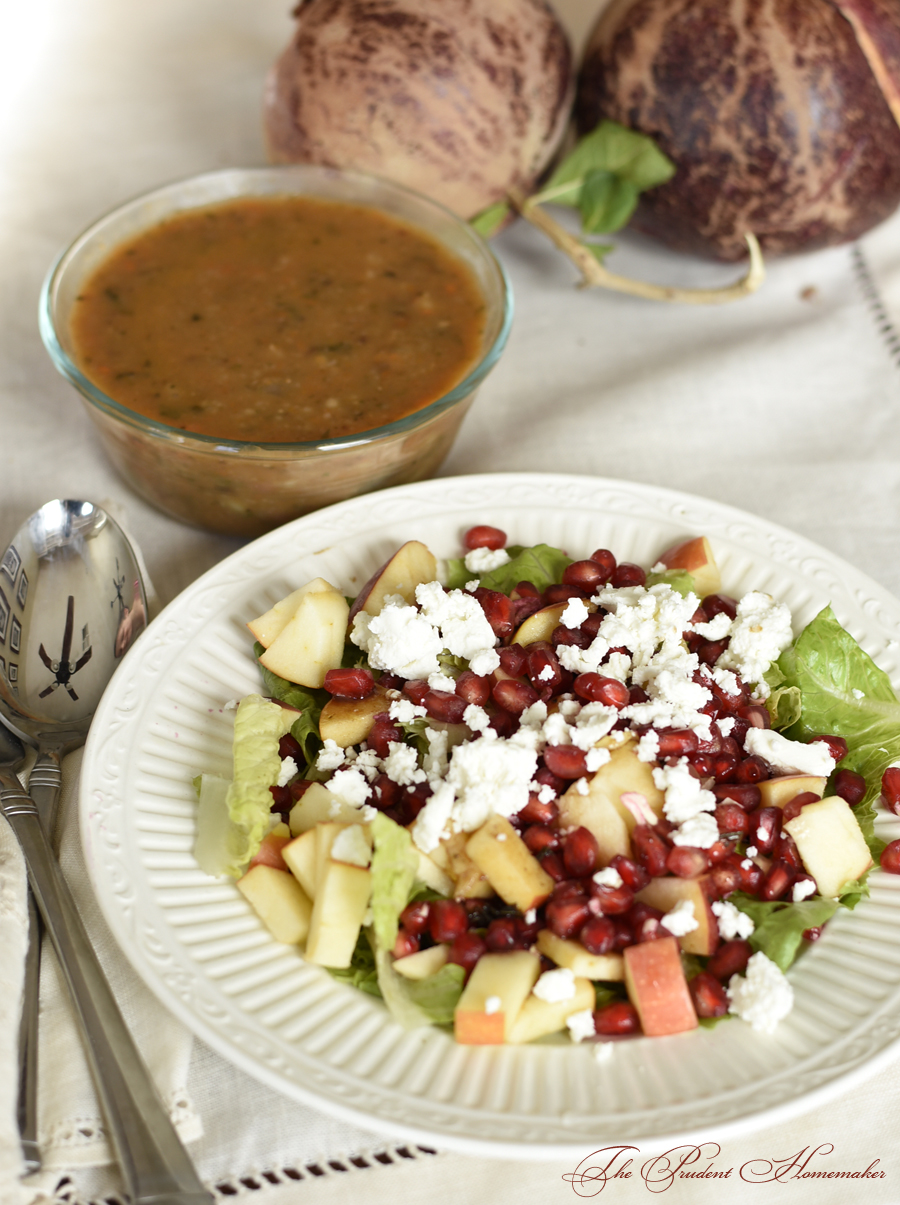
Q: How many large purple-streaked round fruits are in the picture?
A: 2